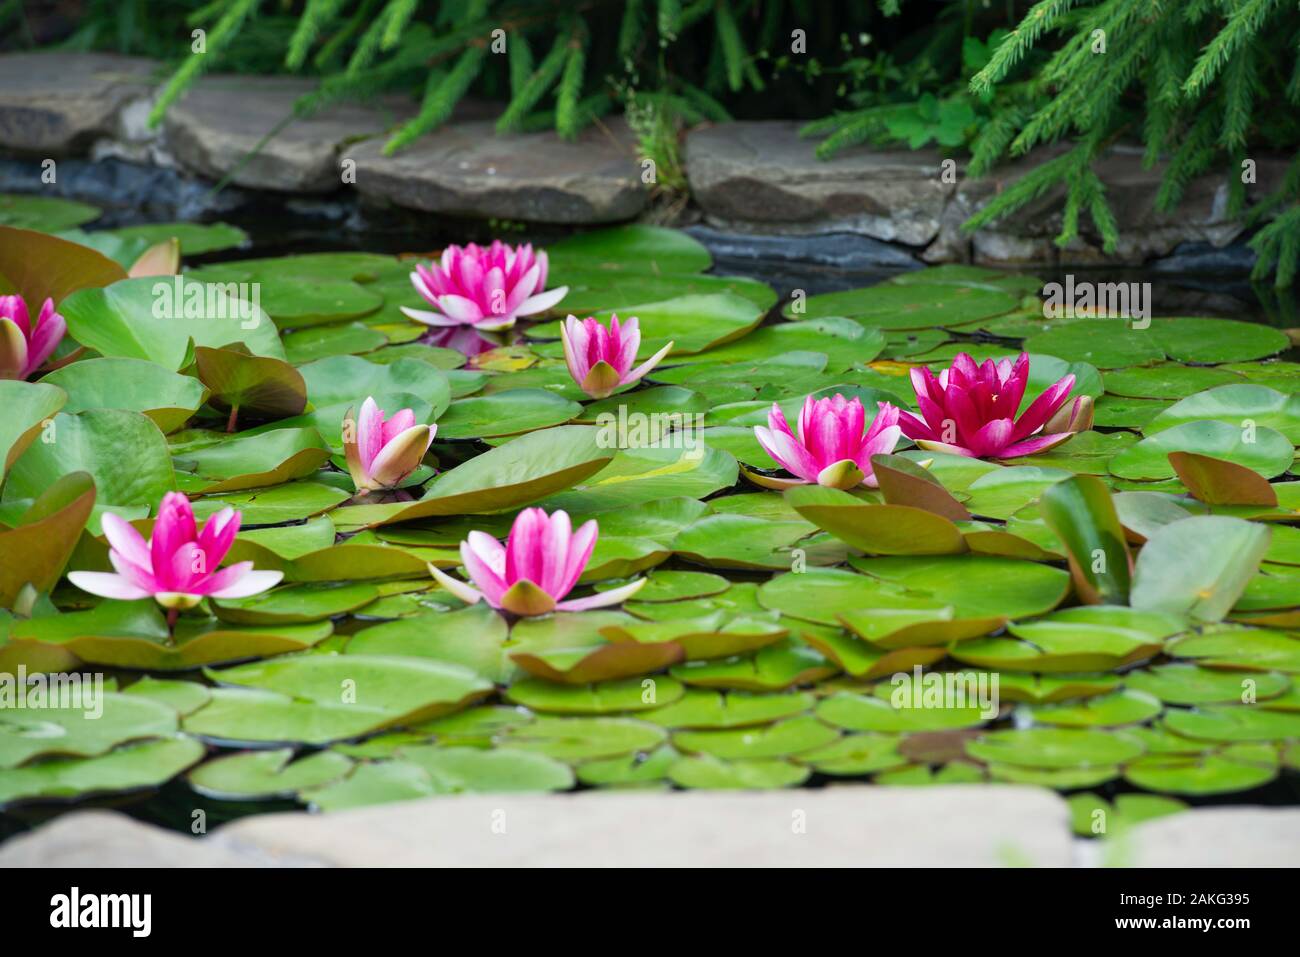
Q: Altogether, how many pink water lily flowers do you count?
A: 8